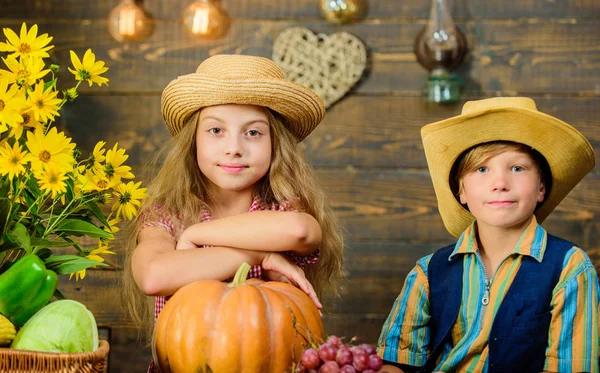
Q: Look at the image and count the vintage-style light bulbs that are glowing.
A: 2